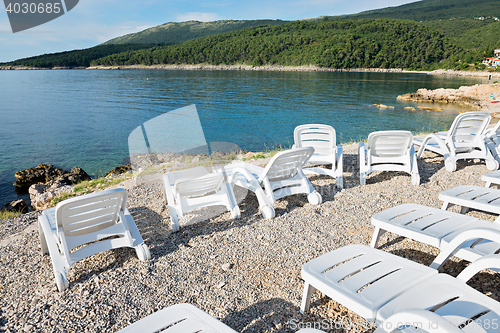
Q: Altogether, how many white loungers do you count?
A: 12